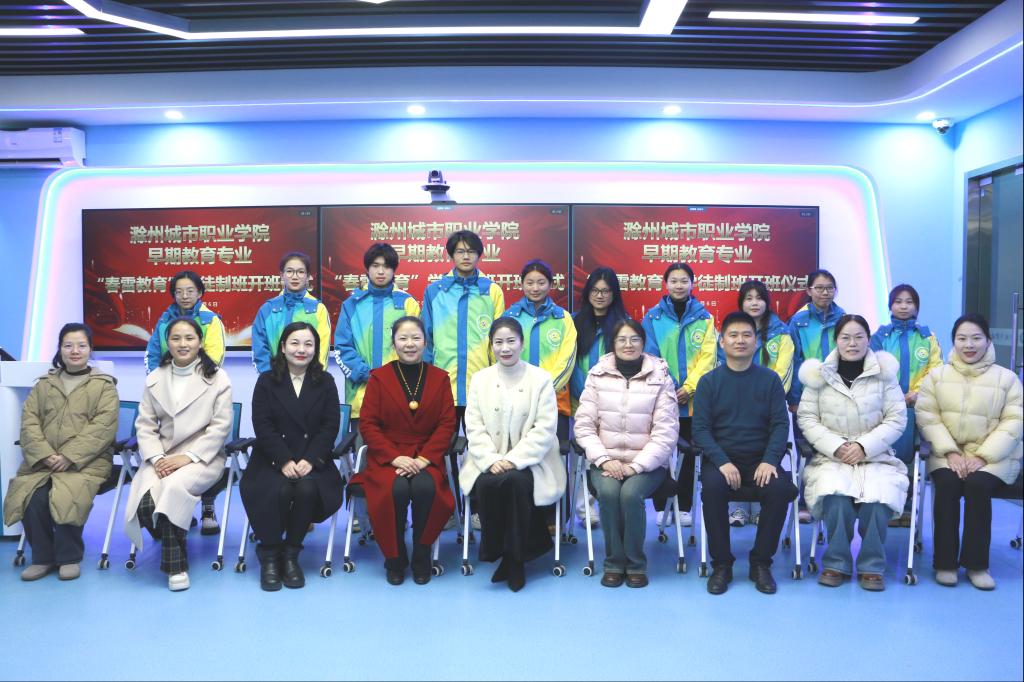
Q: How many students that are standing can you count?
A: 10